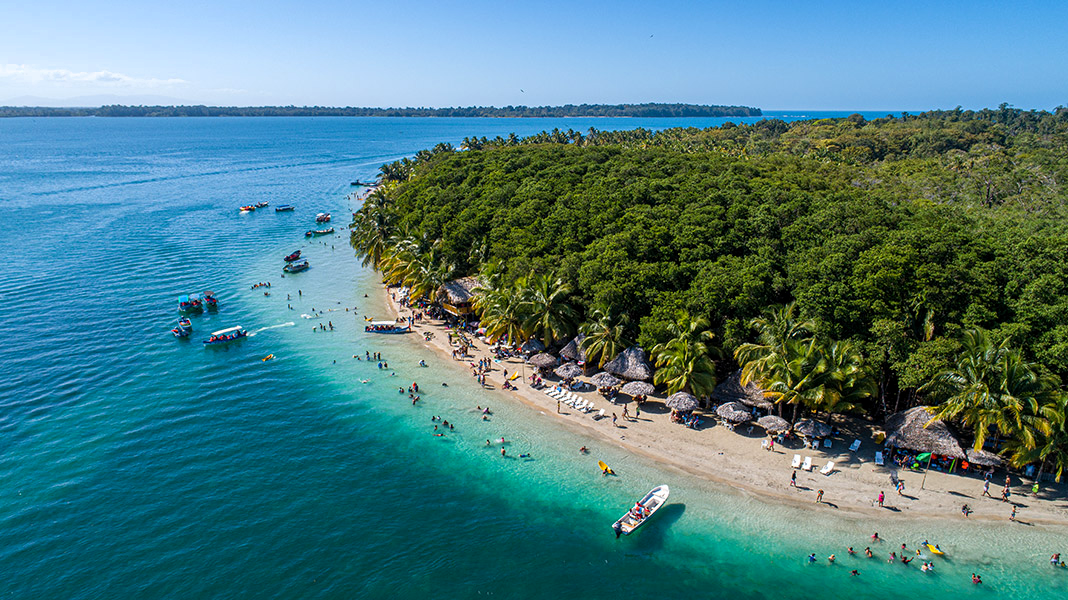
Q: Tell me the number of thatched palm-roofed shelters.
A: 15